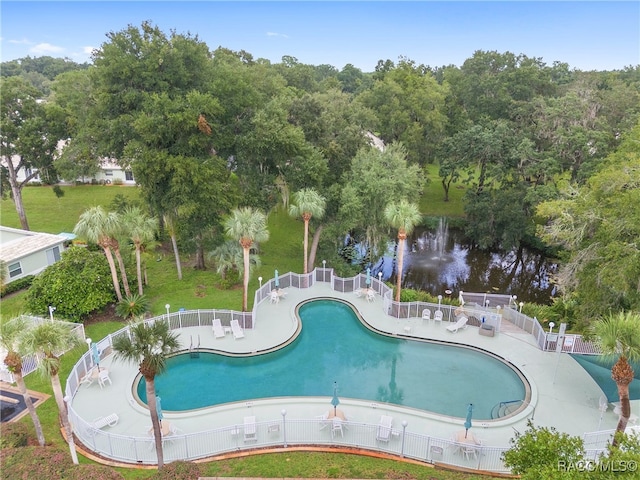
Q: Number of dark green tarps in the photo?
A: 1